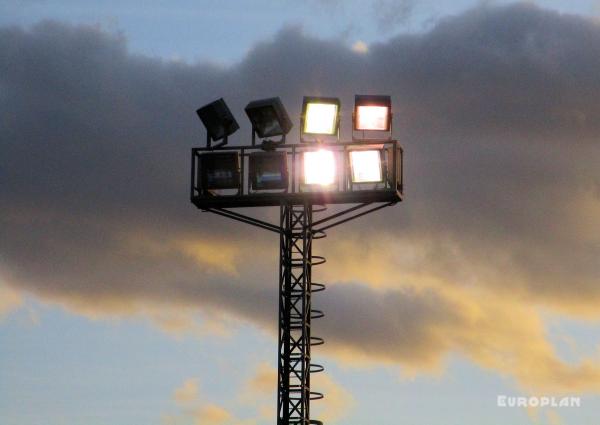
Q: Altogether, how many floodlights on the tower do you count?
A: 8